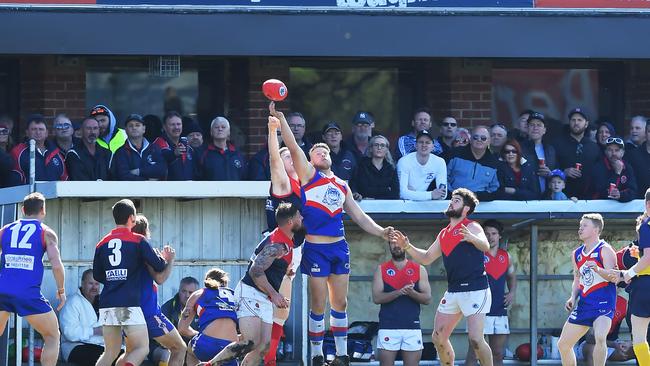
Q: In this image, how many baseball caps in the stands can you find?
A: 9